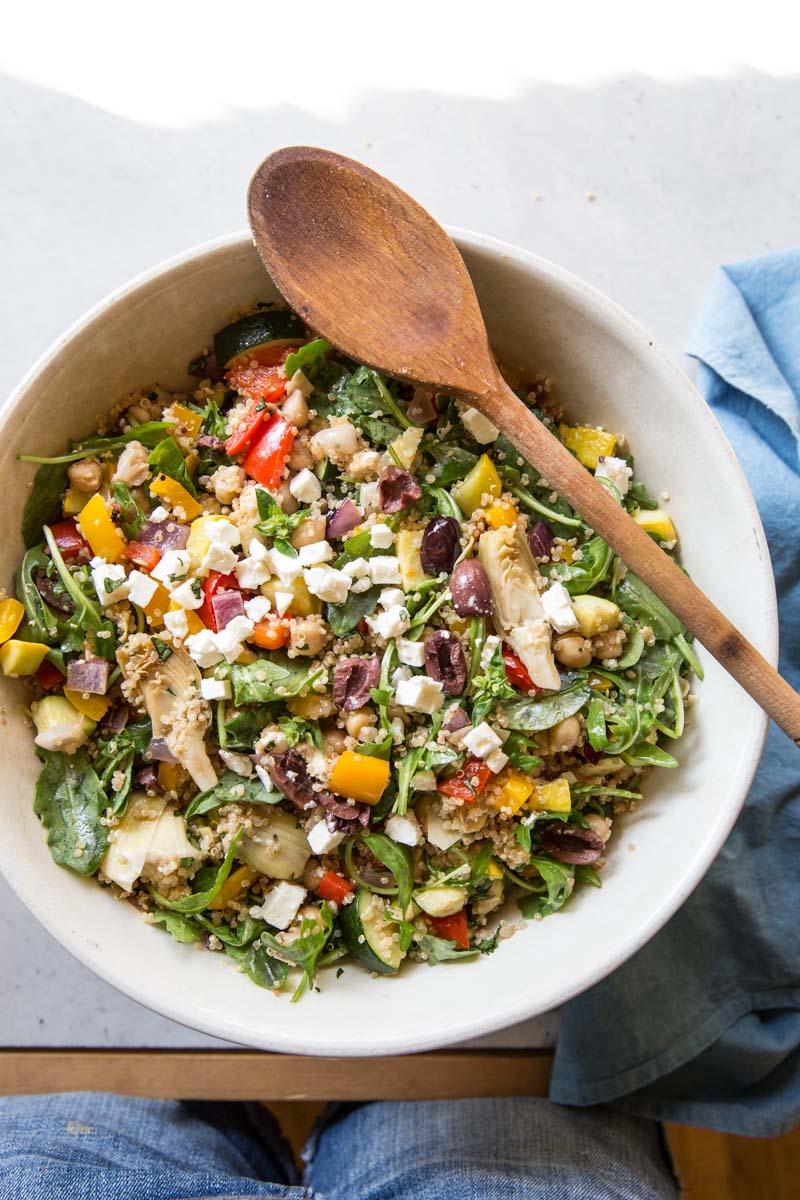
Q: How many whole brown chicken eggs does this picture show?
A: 0